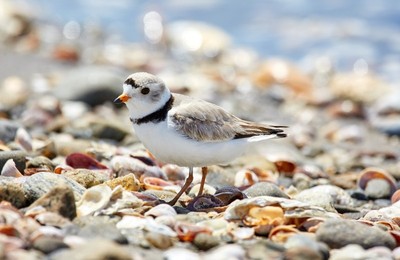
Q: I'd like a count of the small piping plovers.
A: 1